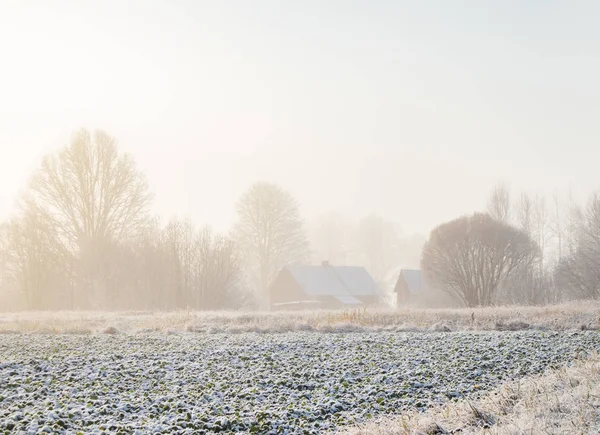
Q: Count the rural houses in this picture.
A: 2